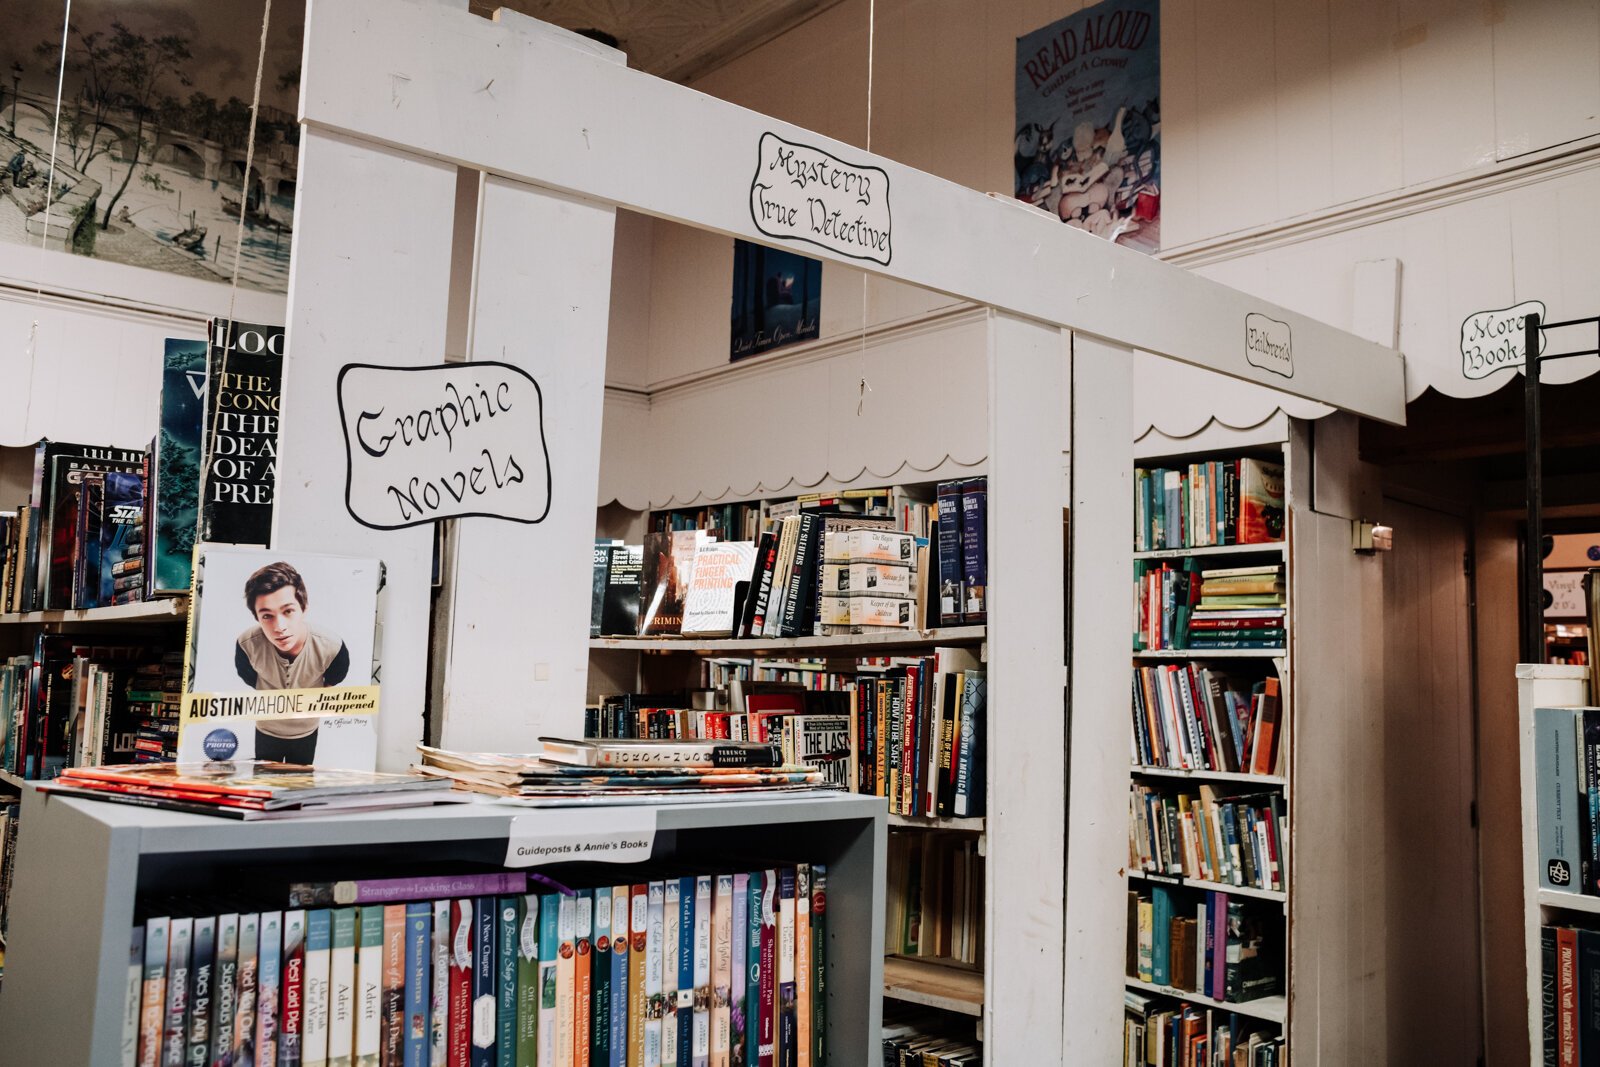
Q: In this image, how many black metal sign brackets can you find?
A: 1